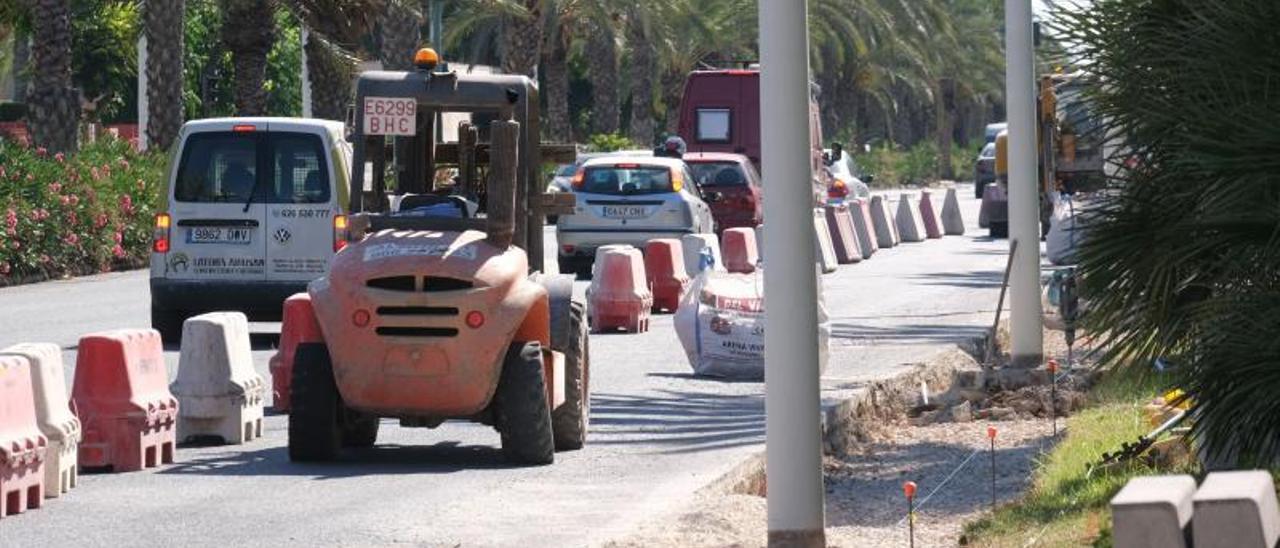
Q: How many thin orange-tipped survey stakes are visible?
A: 3